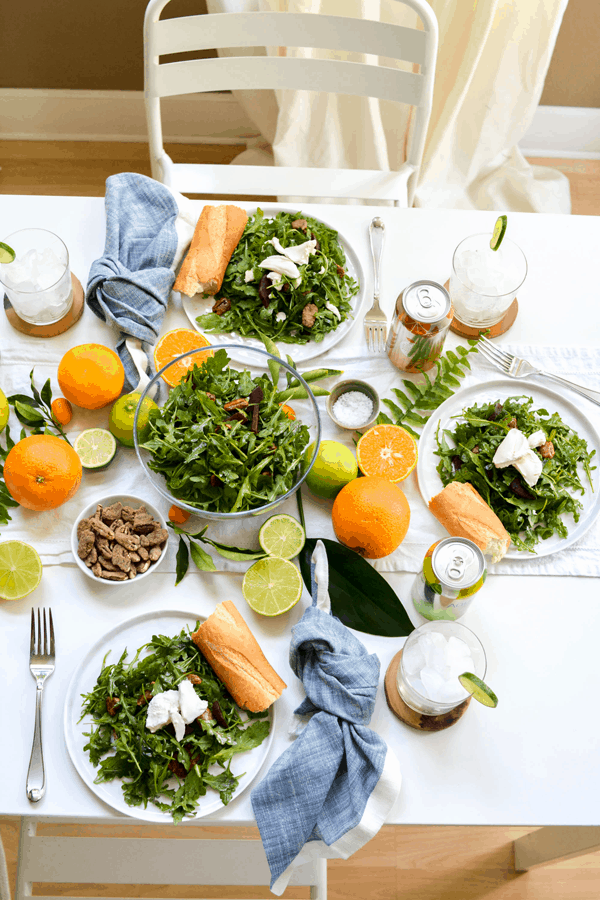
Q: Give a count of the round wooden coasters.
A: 3